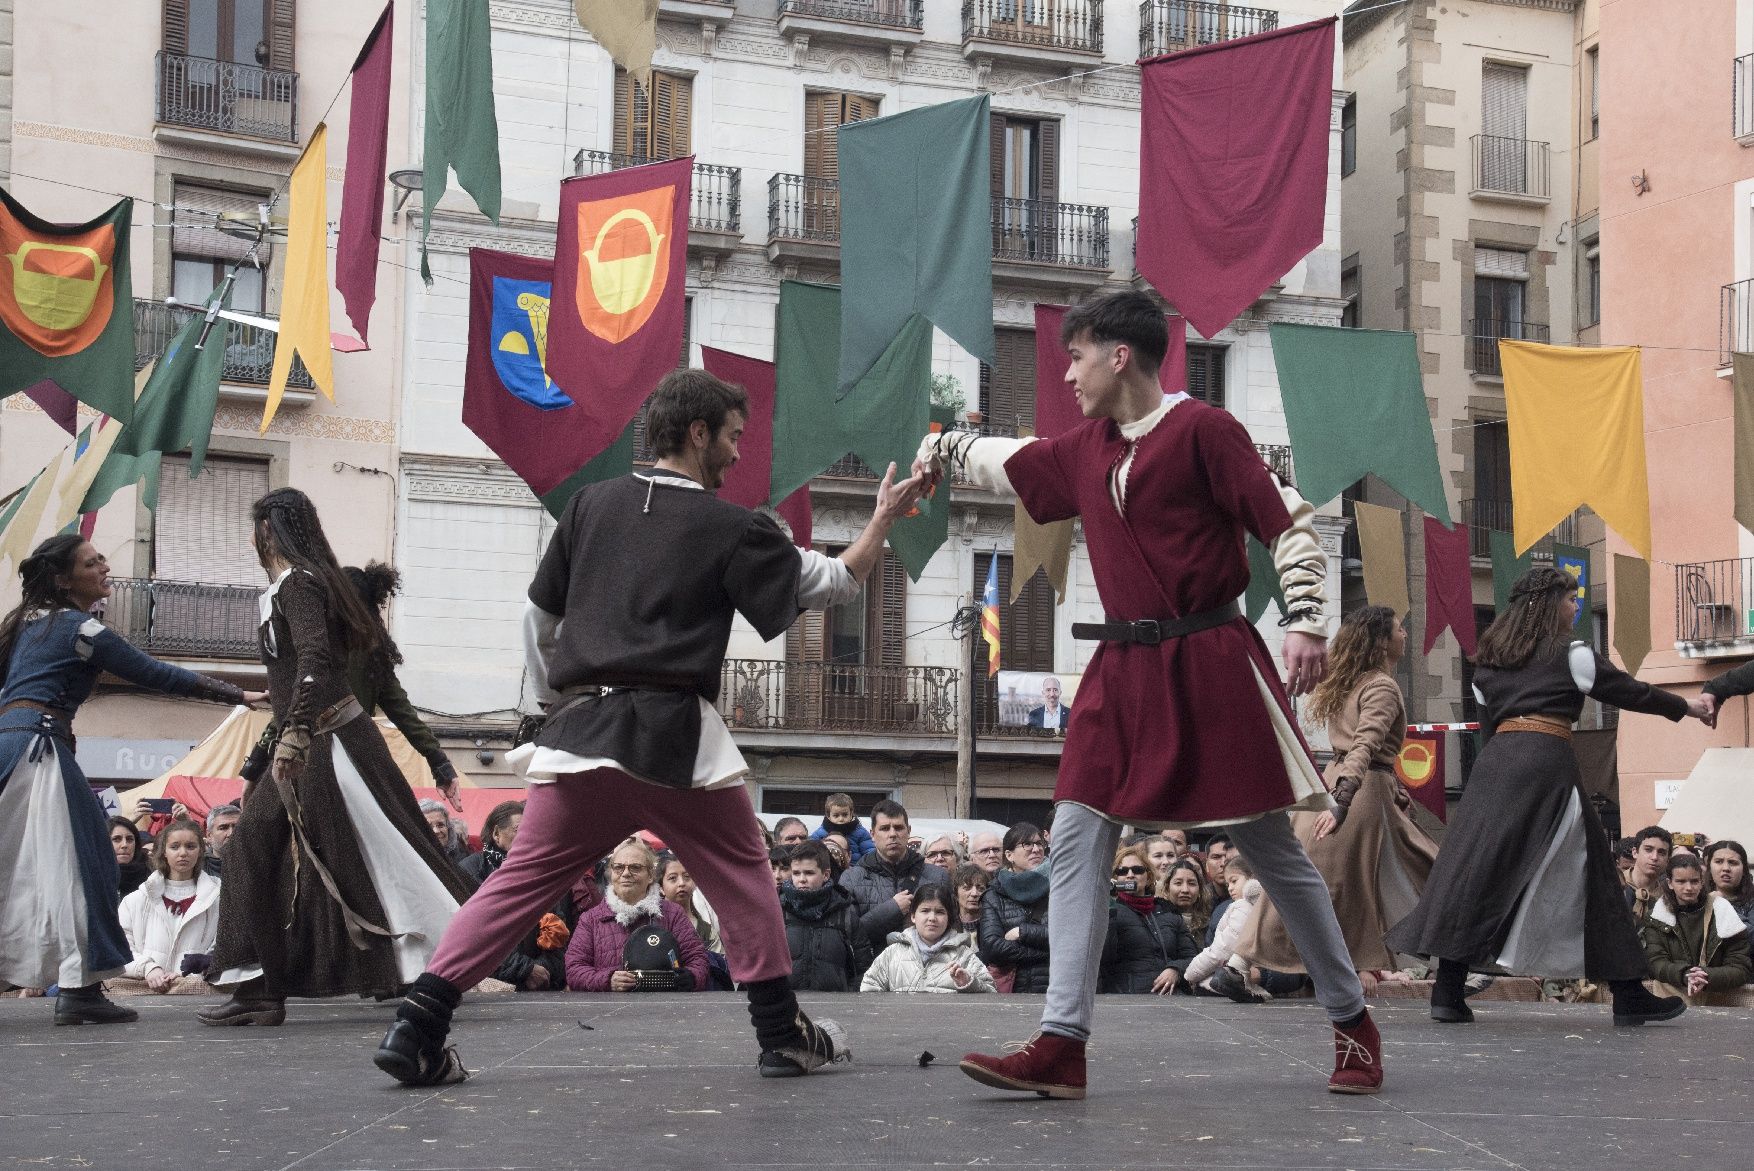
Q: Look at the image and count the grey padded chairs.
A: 0